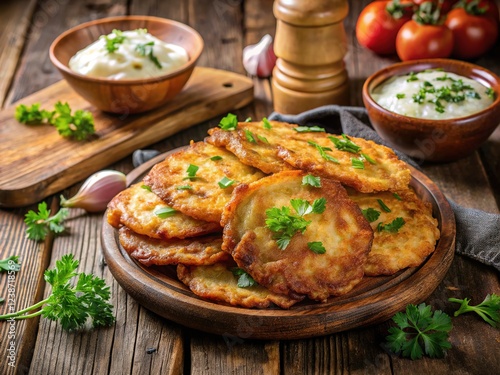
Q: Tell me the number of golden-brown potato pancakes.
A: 8